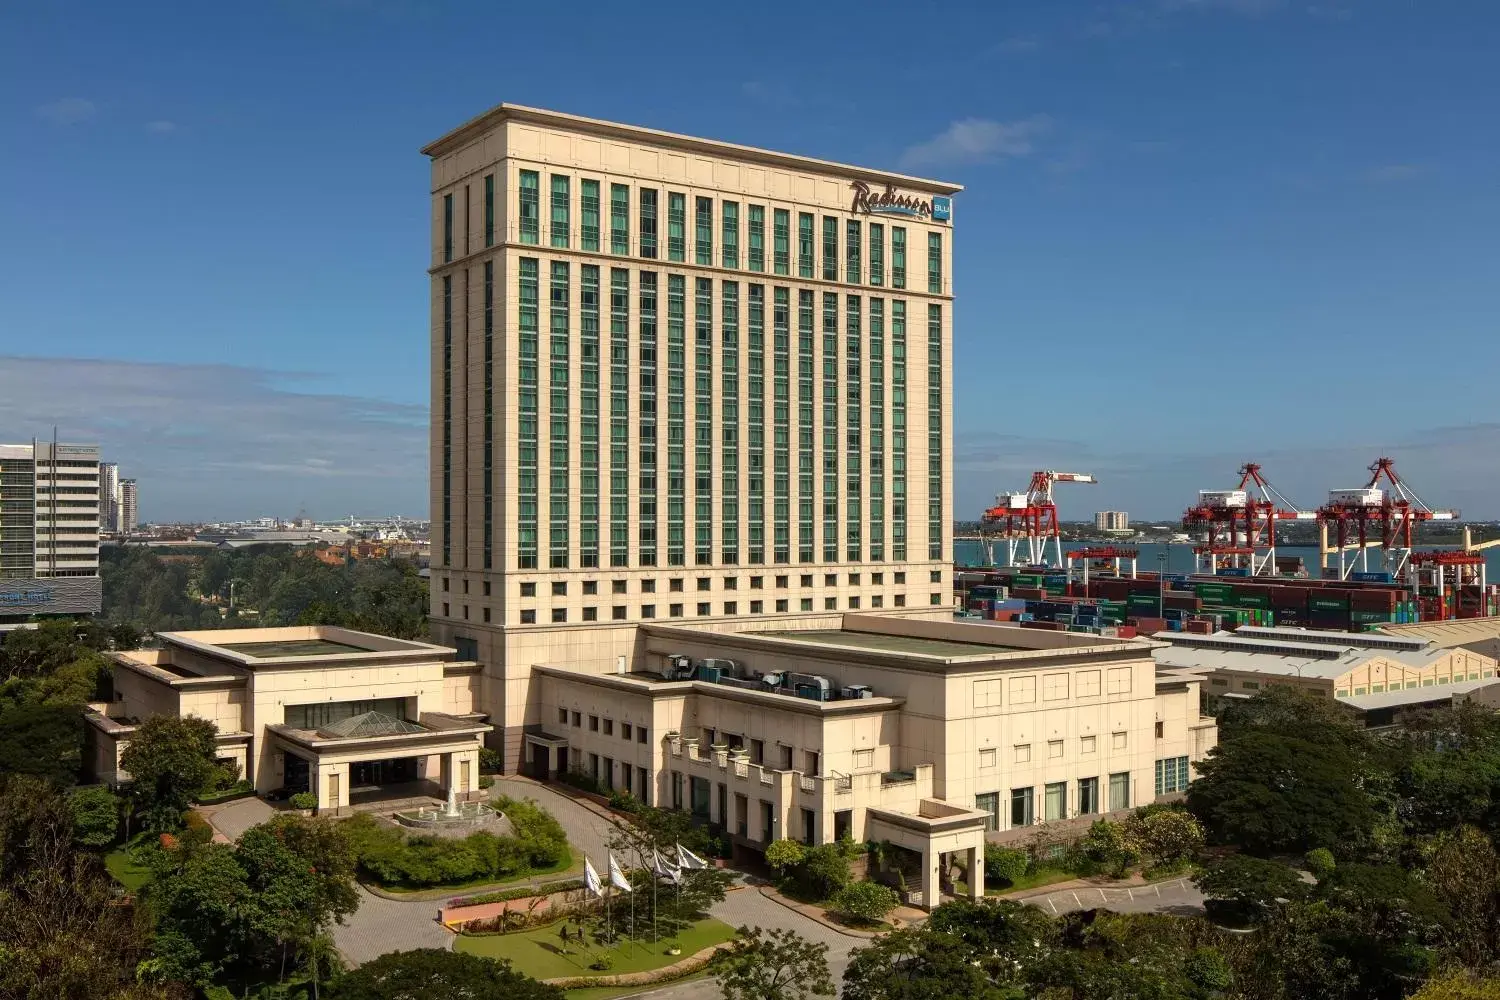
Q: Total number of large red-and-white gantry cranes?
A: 3